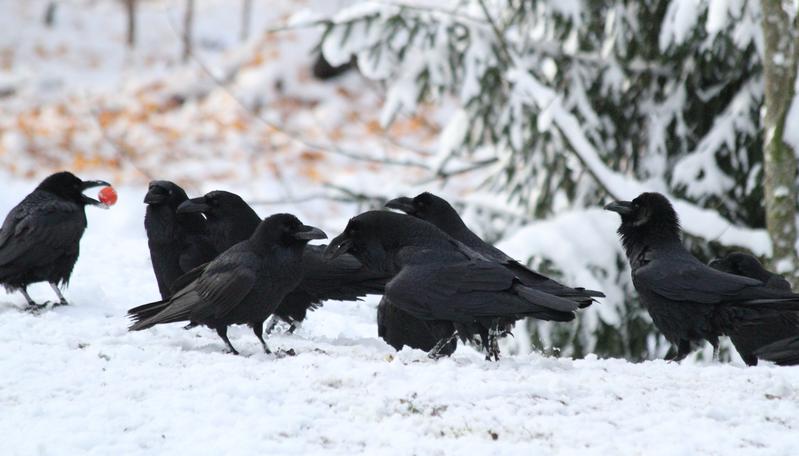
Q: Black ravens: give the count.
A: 8